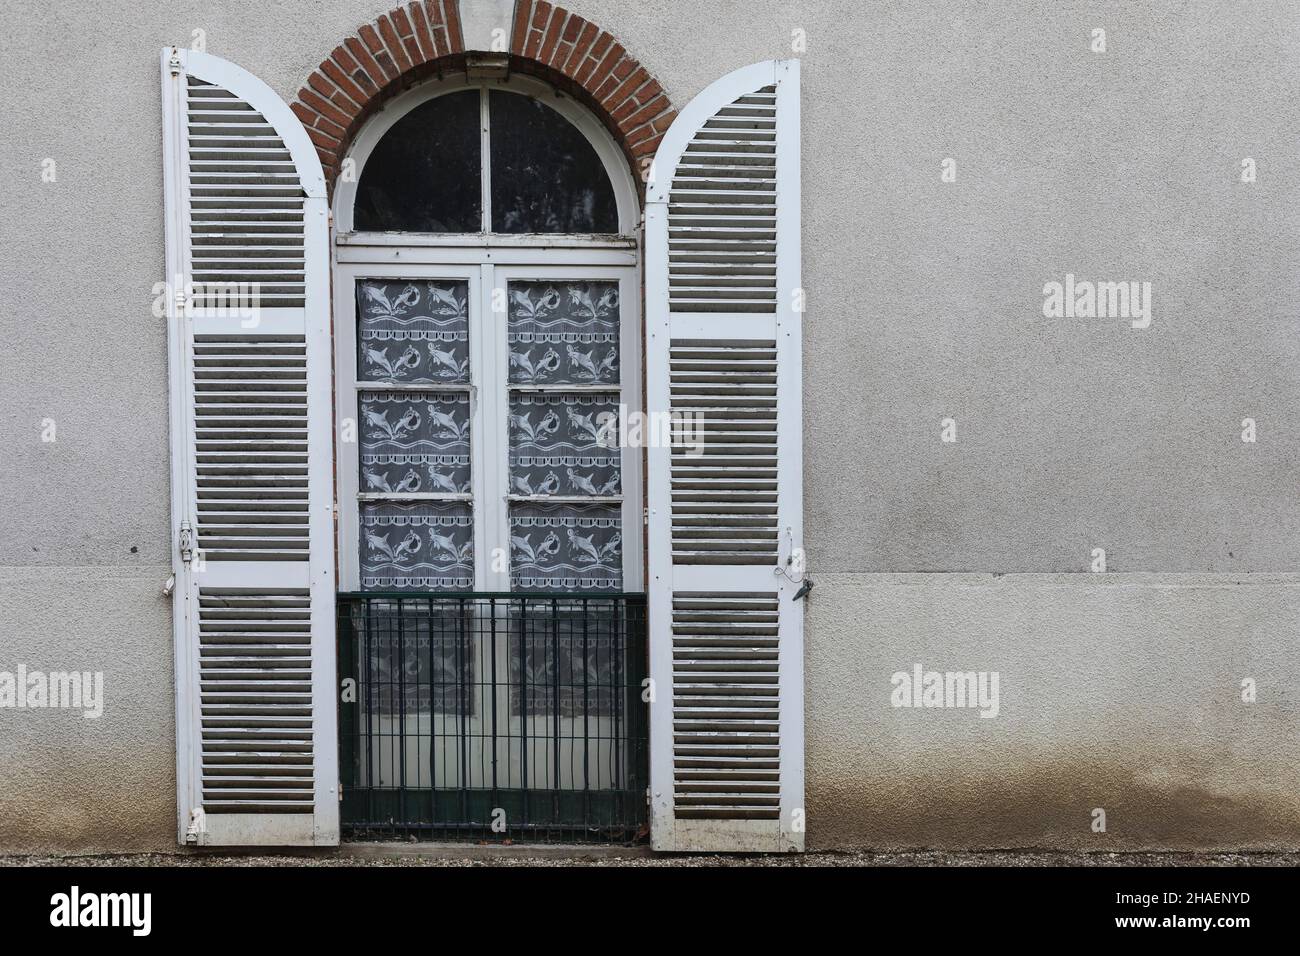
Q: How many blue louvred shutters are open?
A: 0